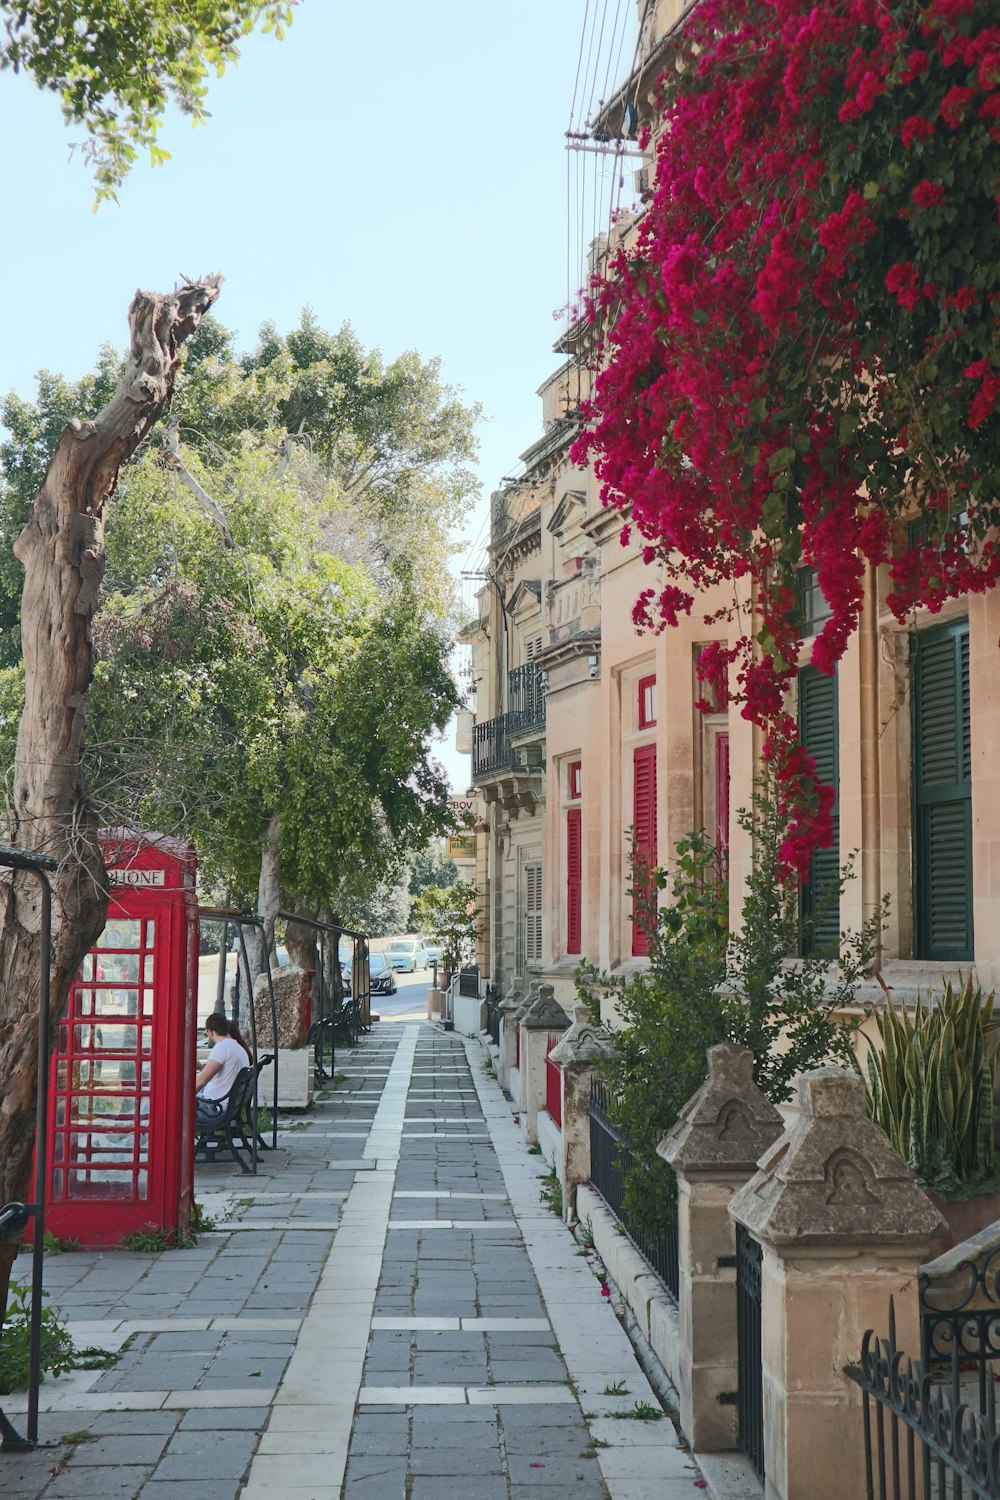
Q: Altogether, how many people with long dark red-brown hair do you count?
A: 1